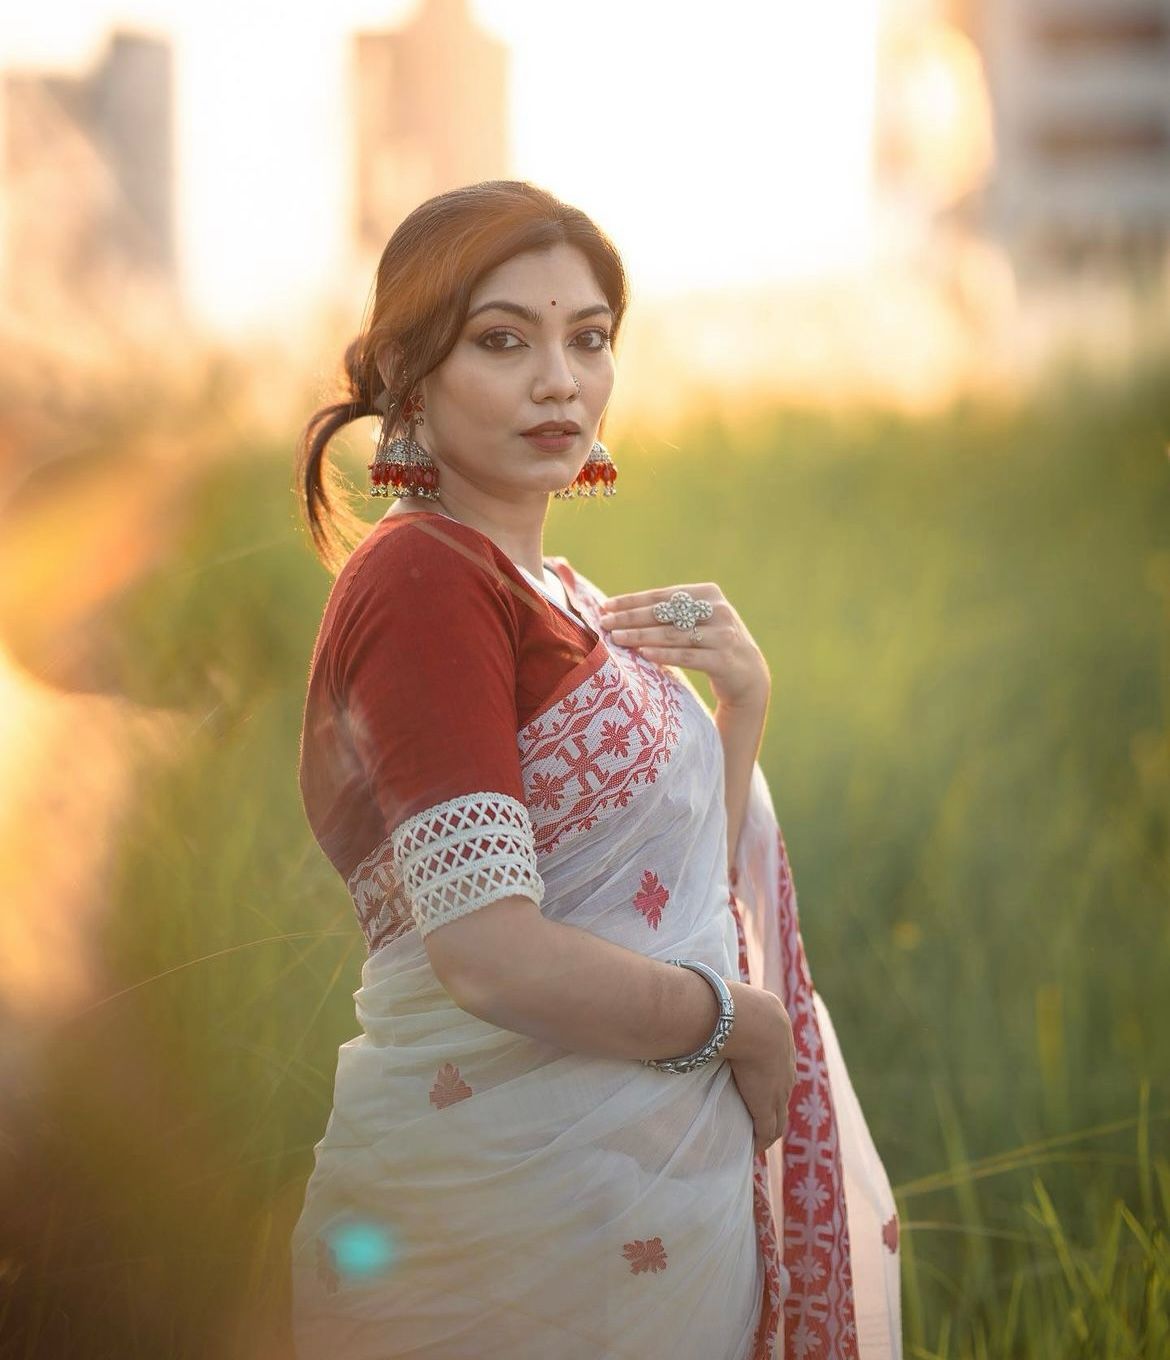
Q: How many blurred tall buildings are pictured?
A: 3